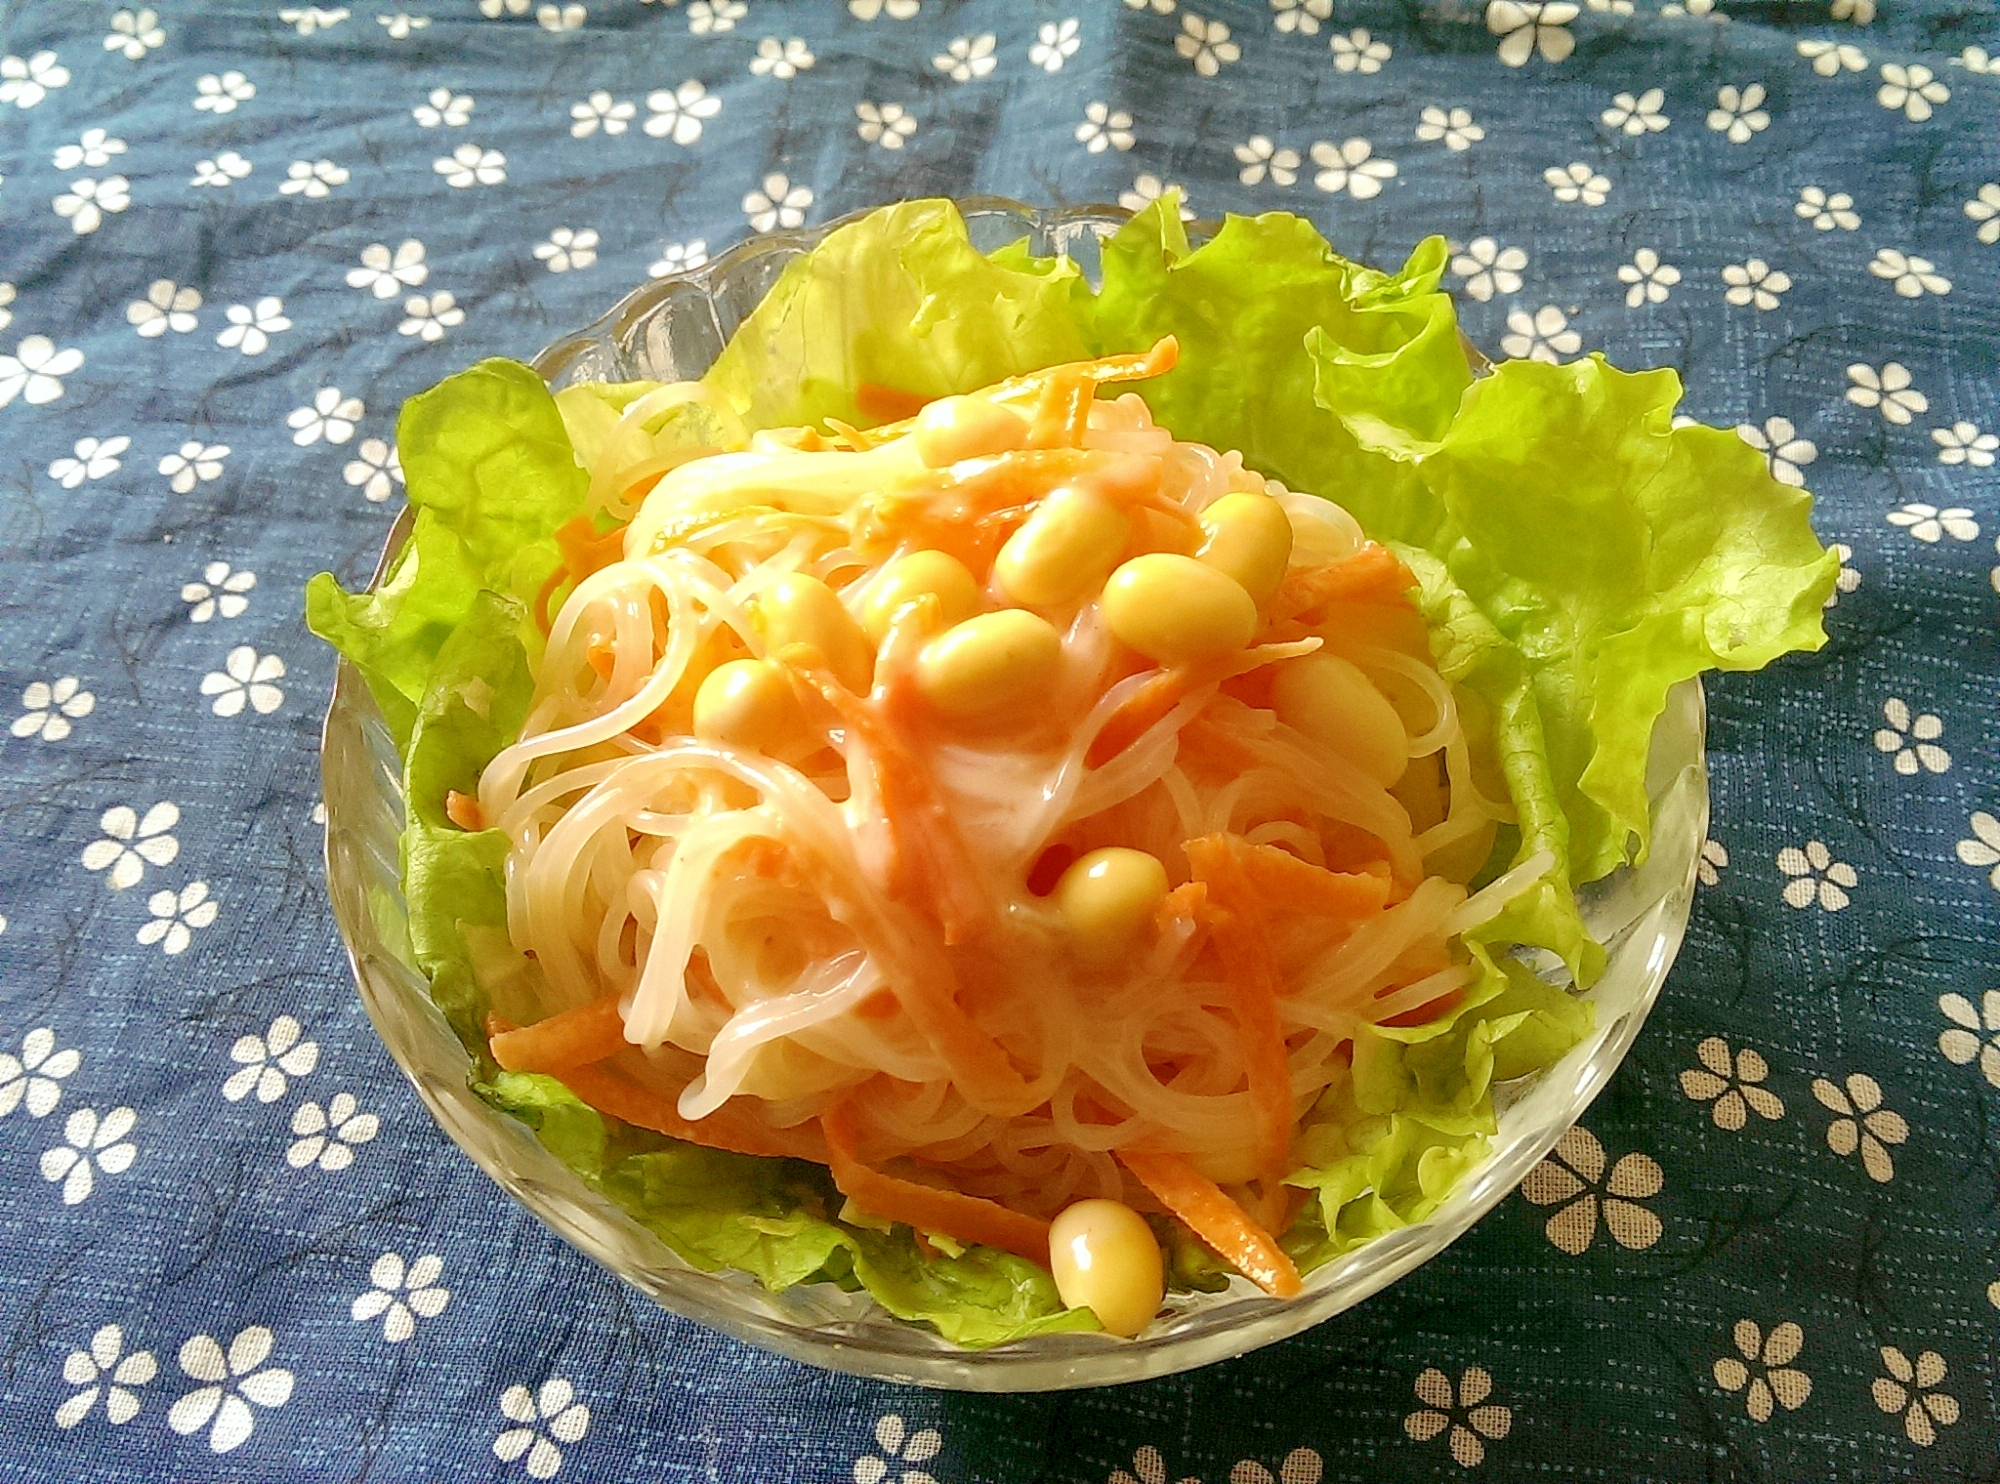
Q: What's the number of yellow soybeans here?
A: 11